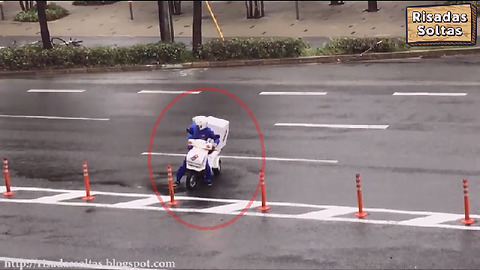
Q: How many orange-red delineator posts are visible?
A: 6